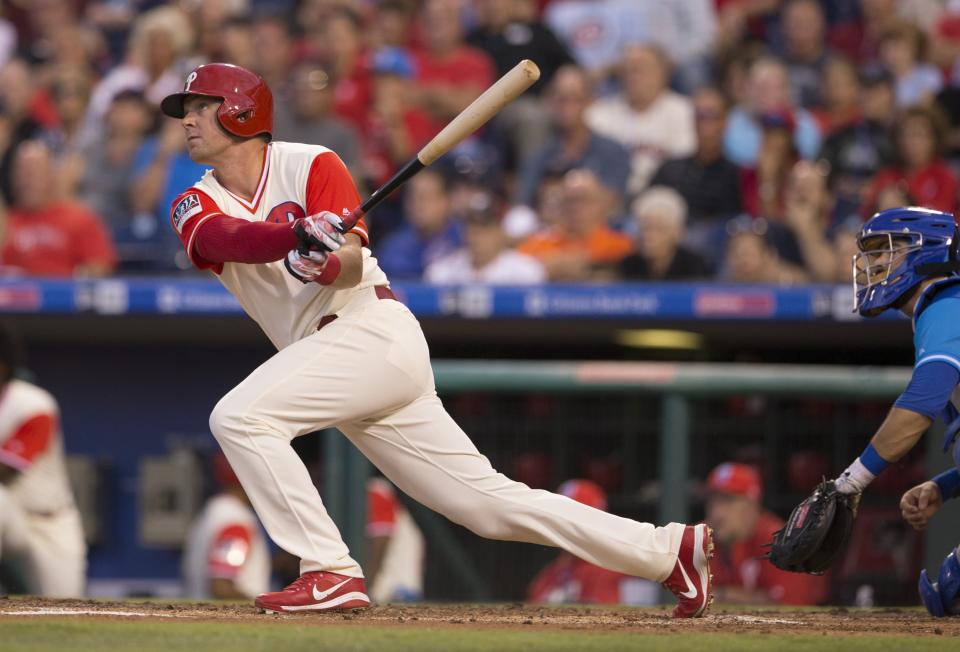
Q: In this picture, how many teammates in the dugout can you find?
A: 5